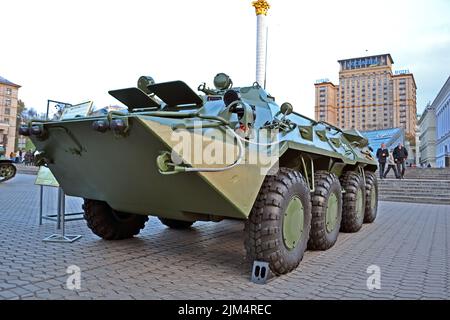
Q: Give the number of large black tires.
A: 6